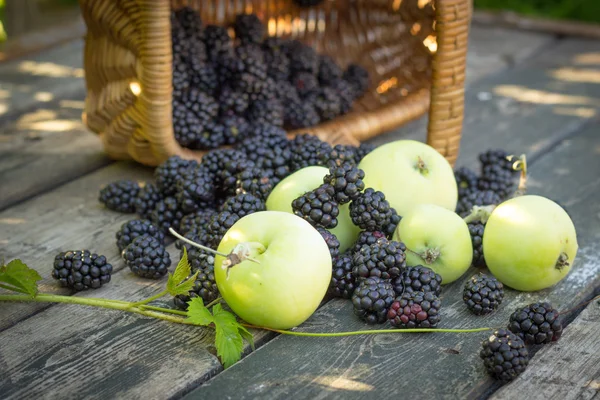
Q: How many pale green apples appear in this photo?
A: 5